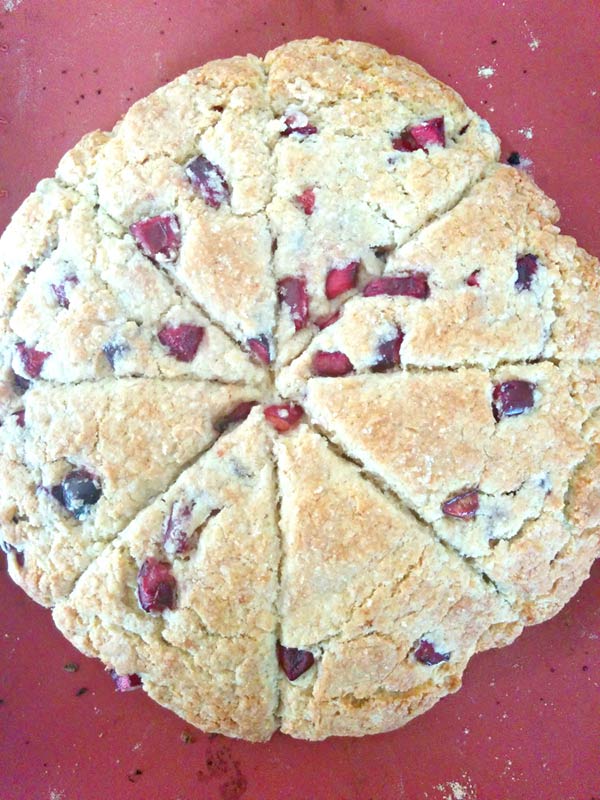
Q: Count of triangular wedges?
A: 8